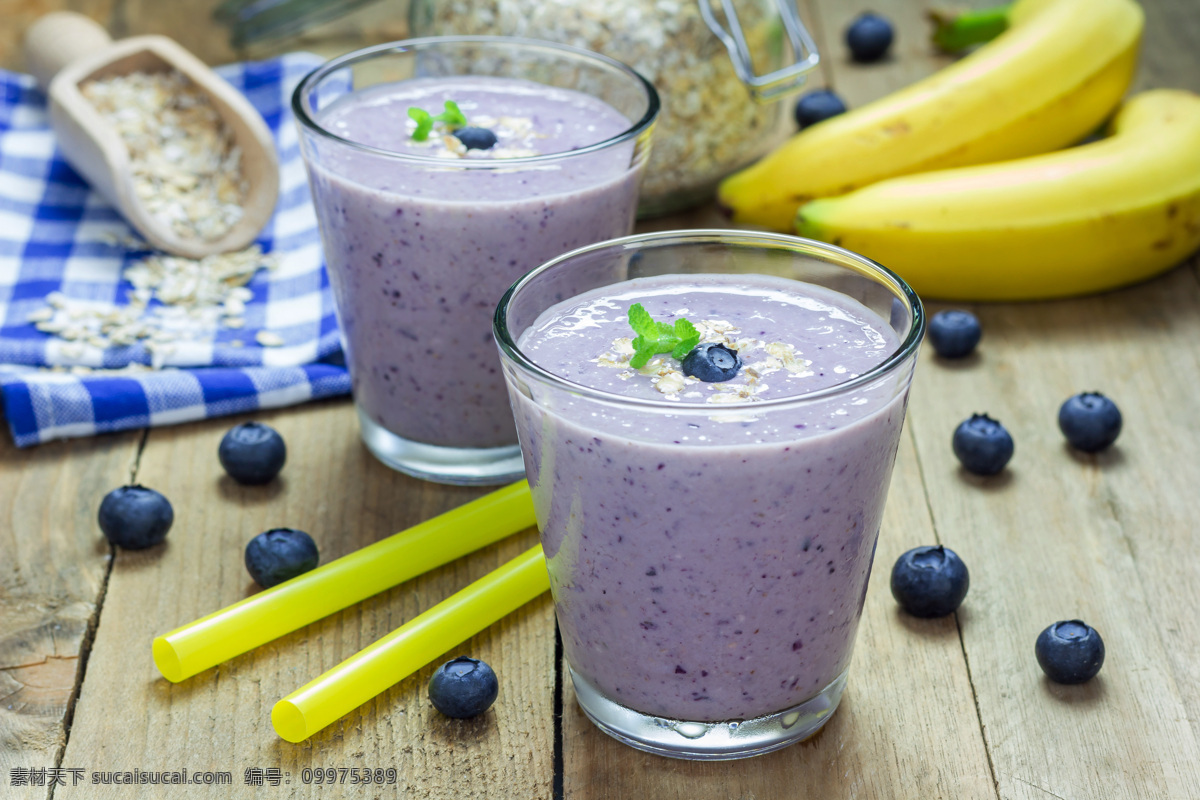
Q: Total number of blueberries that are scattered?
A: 11